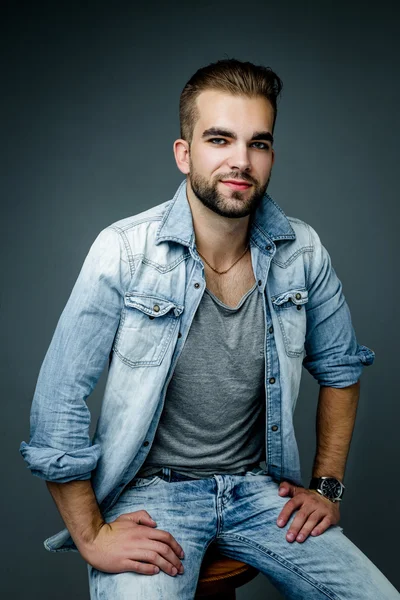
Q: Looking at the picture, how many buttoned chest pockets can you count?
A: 2